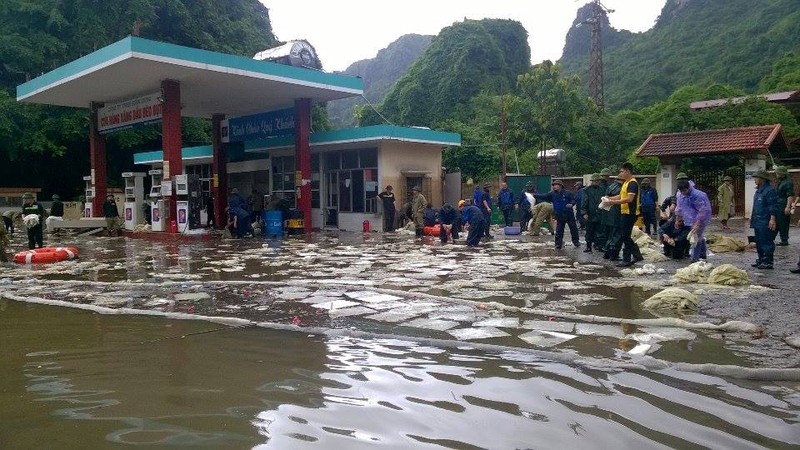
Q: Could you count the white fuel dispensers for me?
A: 4